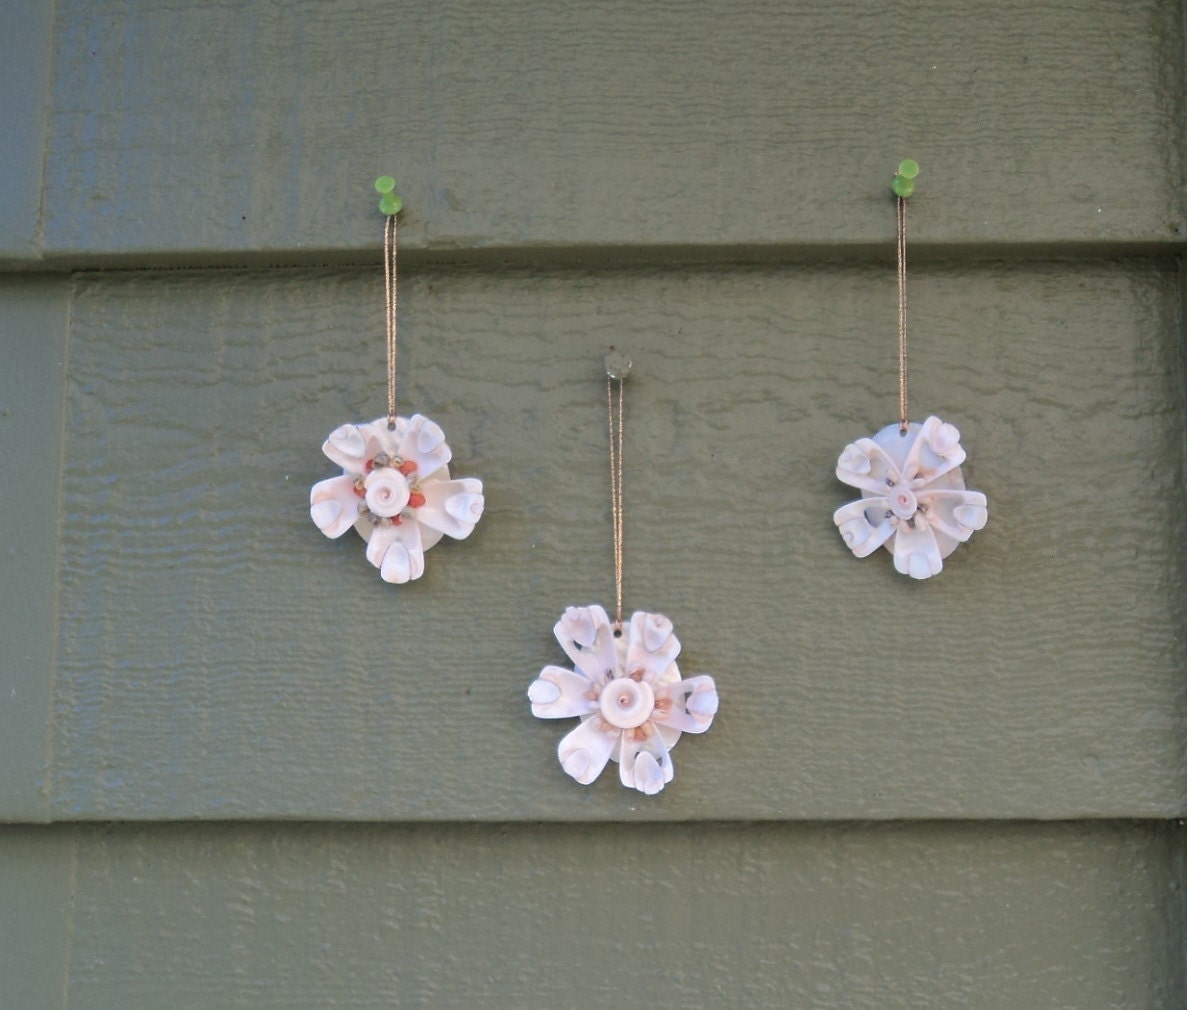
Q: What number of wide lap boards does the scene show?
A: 3